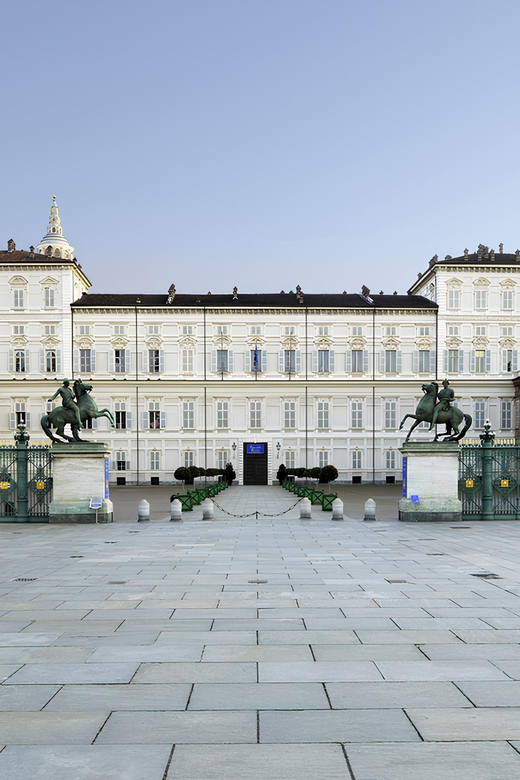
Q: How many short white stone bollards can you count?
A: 6